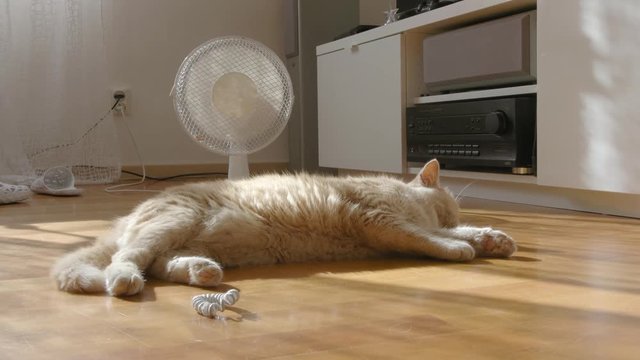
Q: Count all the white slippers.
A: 2